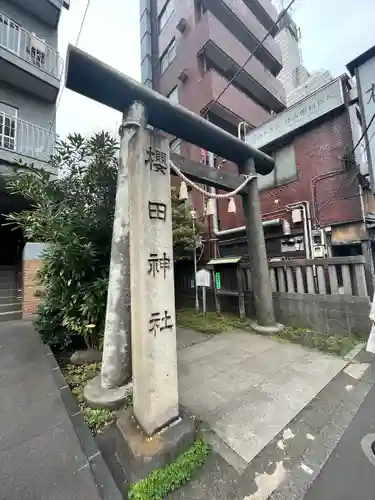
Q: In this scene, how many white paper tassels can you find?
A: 3